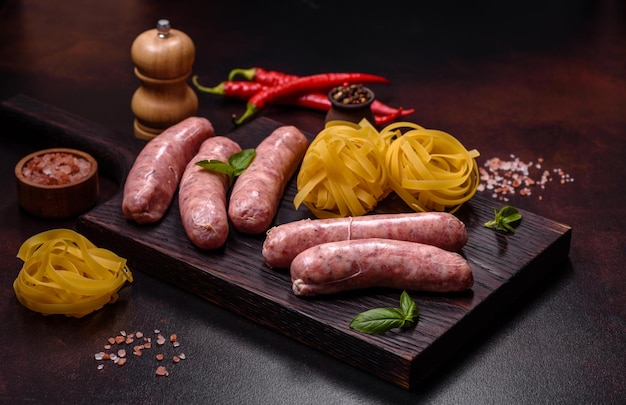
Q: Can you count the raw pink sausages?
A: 5